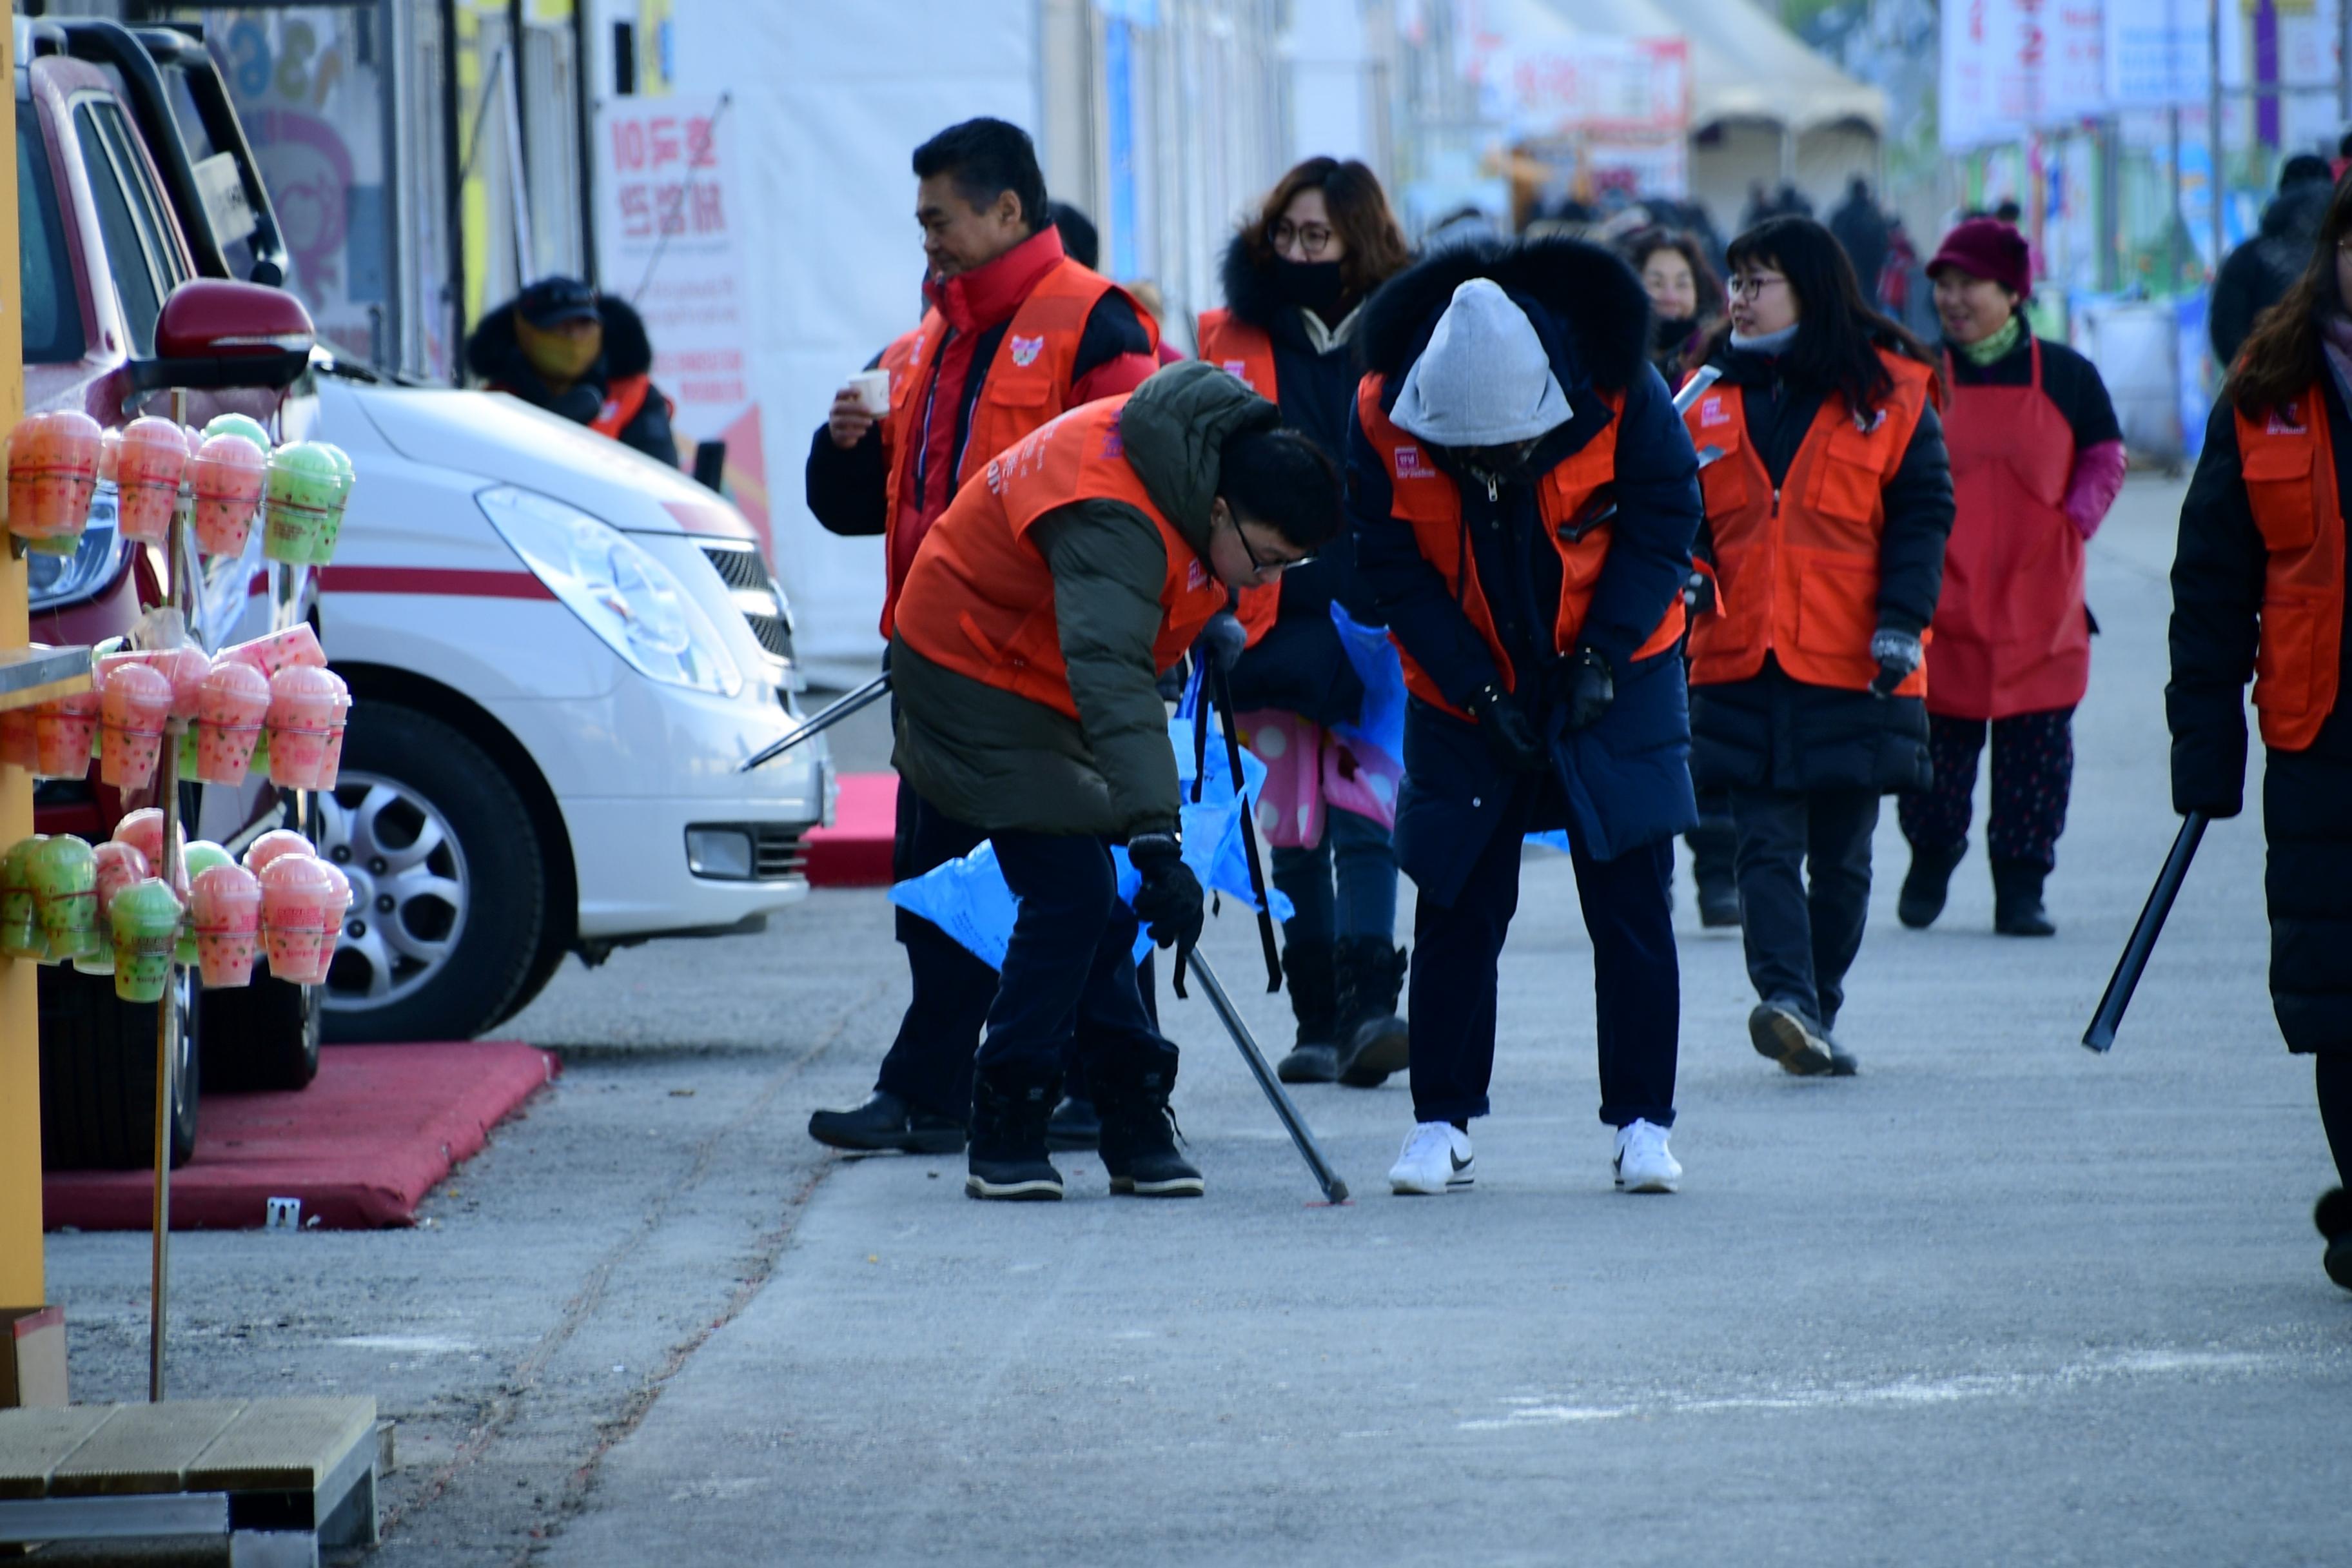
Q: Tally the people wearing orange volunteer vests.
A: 7